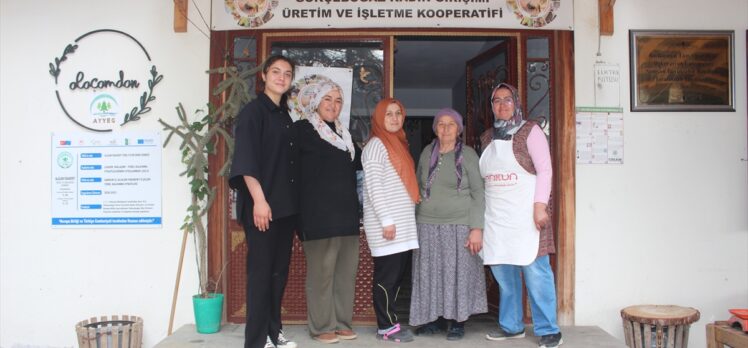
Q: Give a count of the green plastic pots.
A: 1